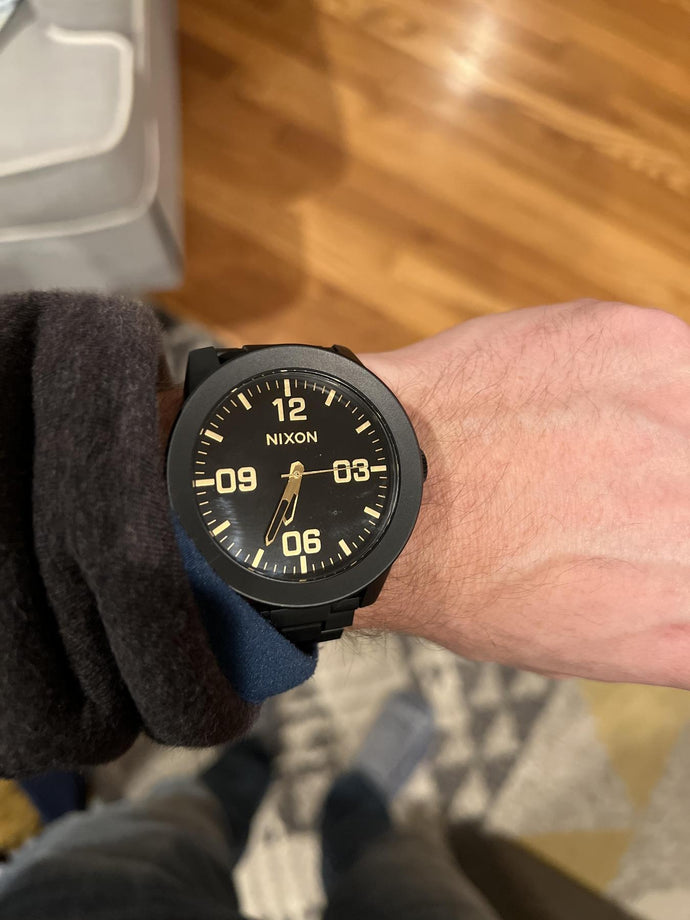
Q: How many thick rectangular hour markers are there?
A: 12